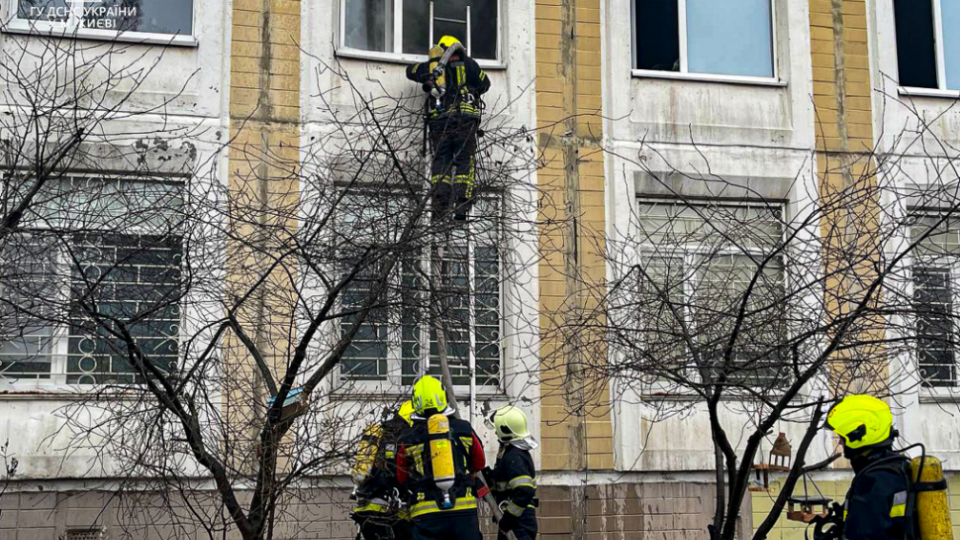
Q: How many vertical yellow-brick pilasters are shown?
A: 3